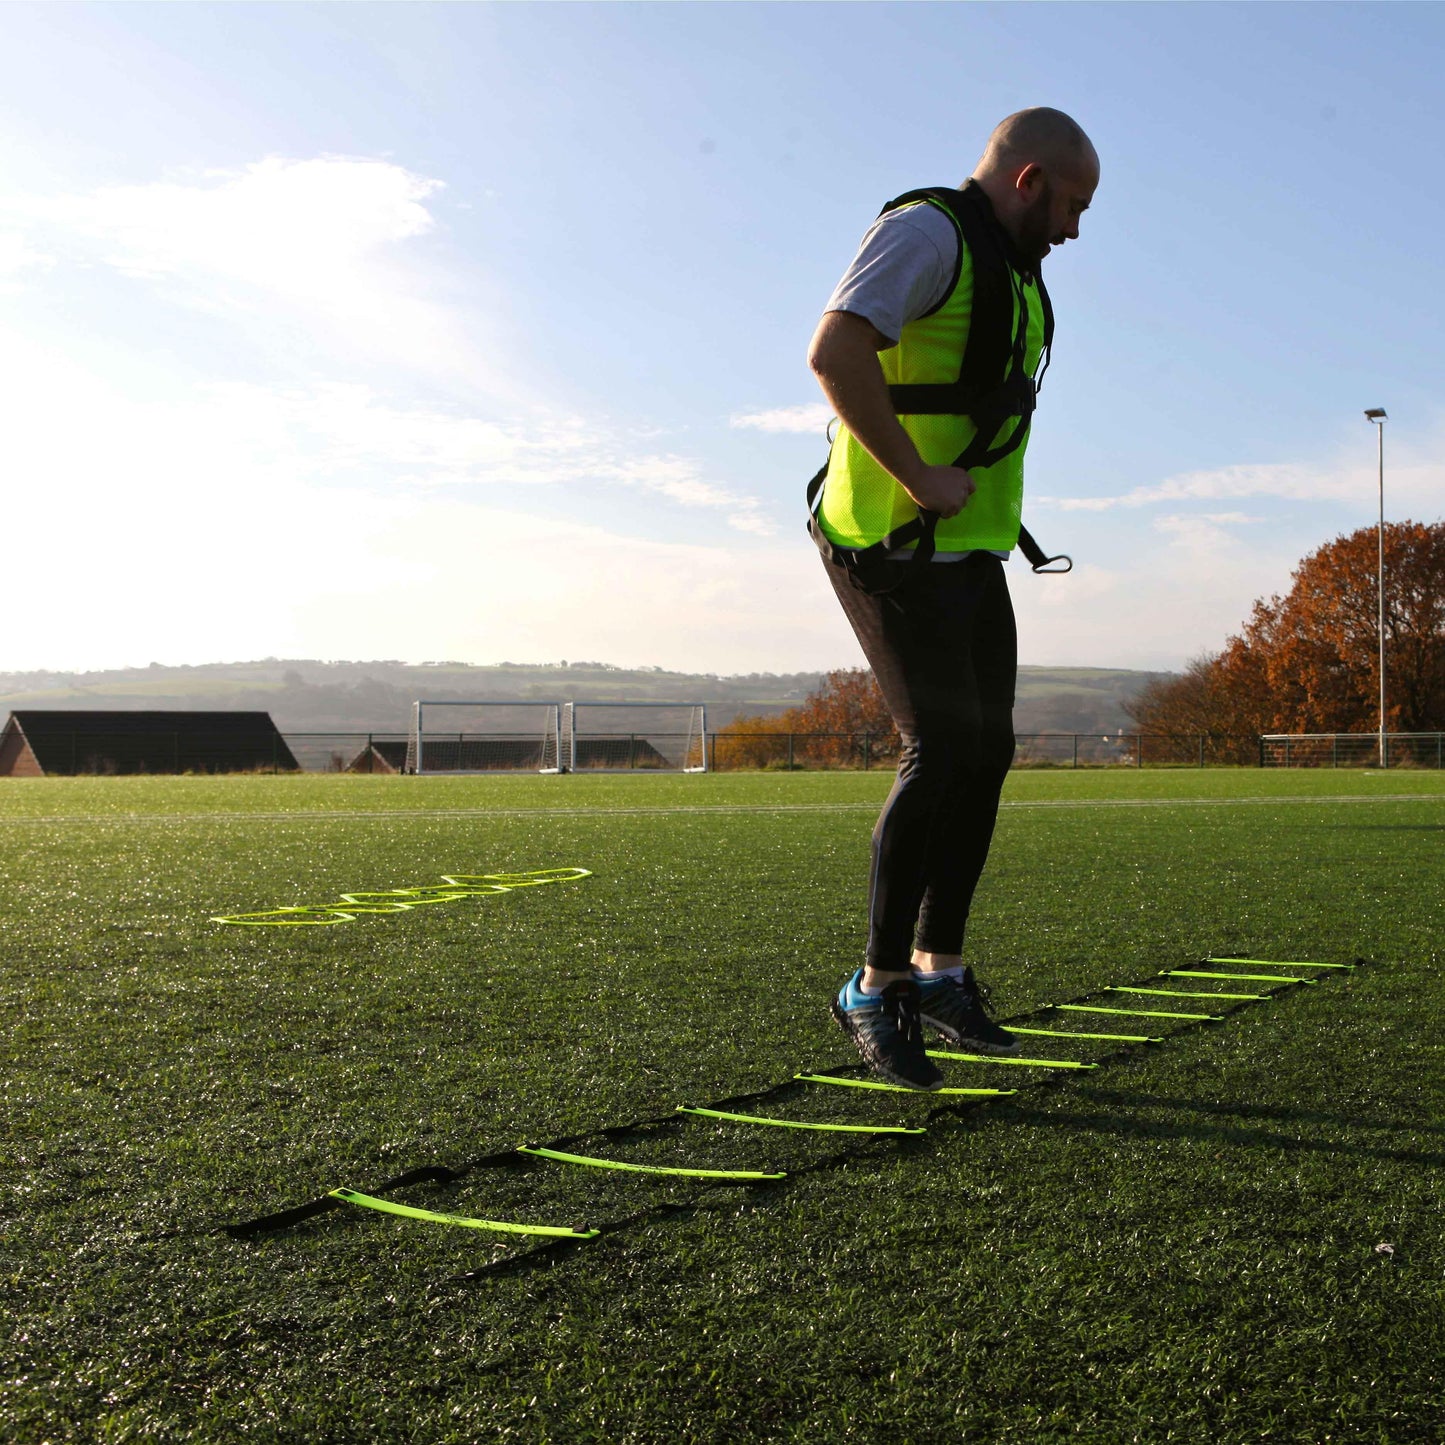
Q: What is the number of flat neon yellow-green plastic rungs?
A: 10